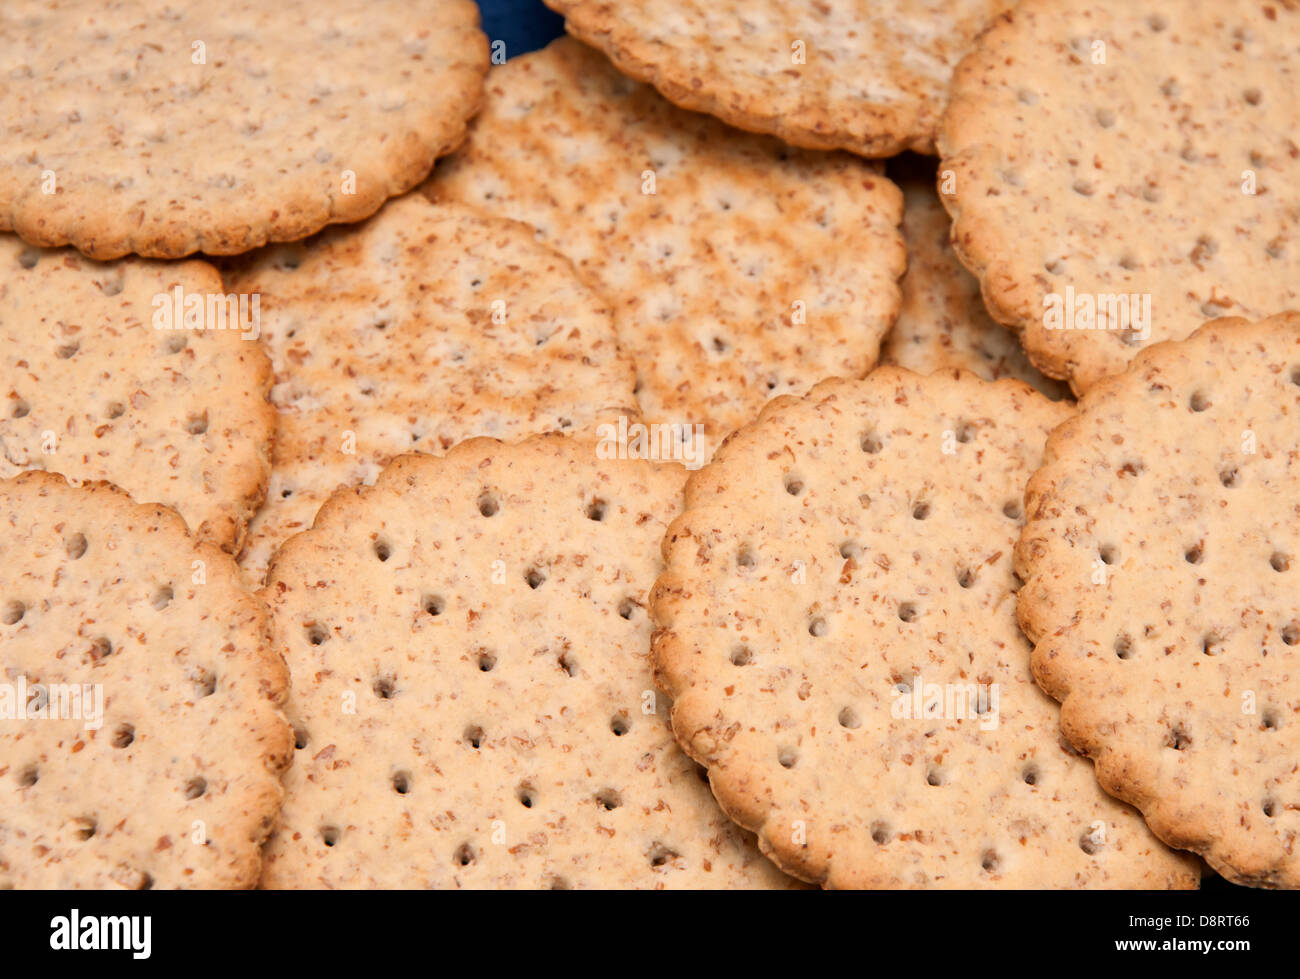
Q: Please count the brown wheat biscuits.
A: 11